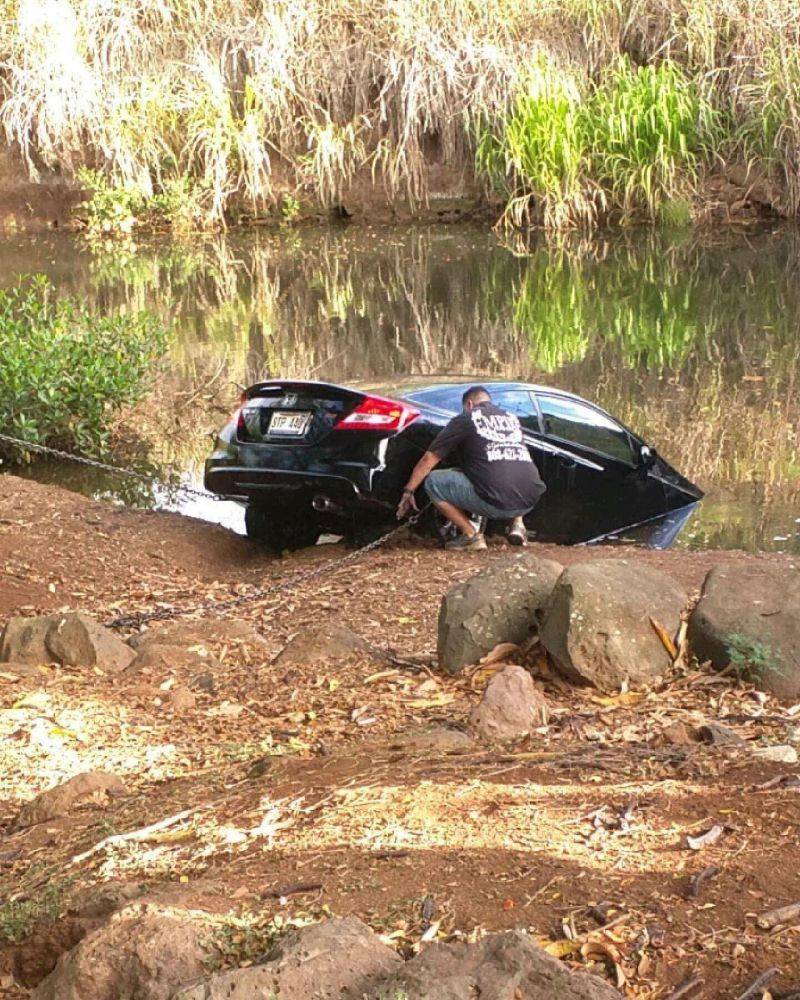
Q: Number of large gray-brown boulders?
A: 3